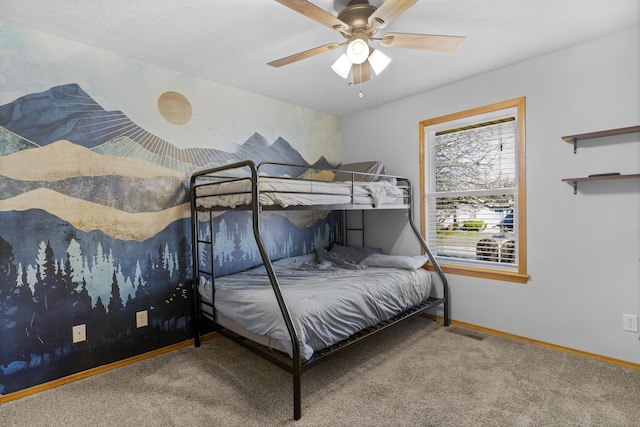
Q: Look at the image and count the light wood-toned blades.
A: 5